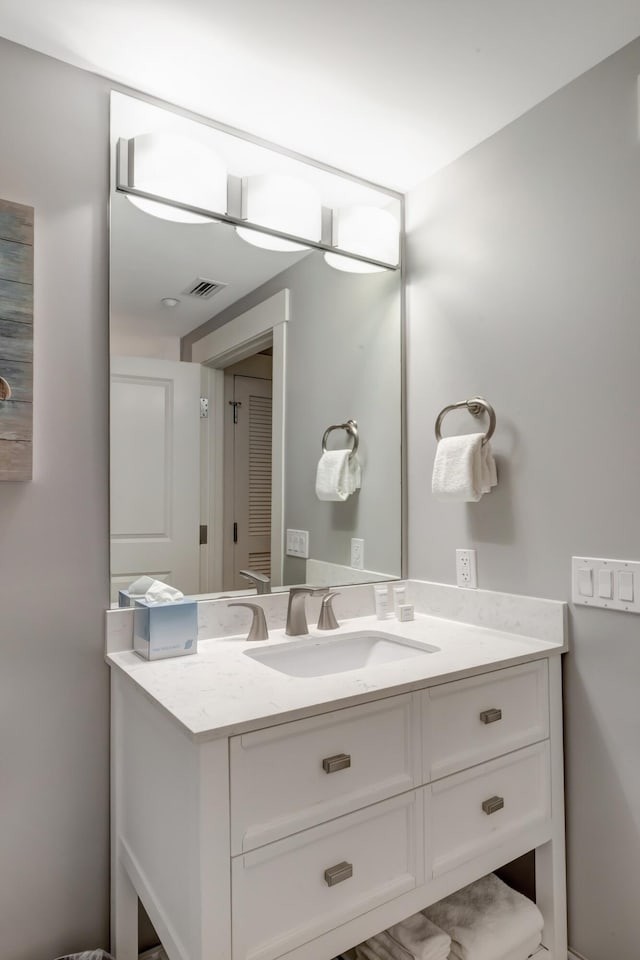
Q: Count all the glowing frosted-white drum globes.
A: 3